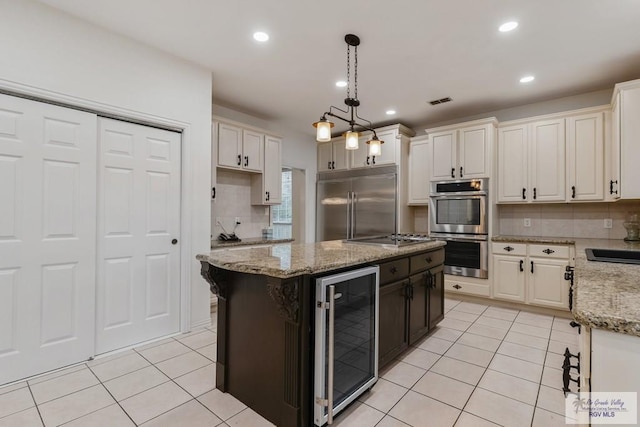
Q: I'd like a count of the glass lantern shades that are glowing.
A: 3